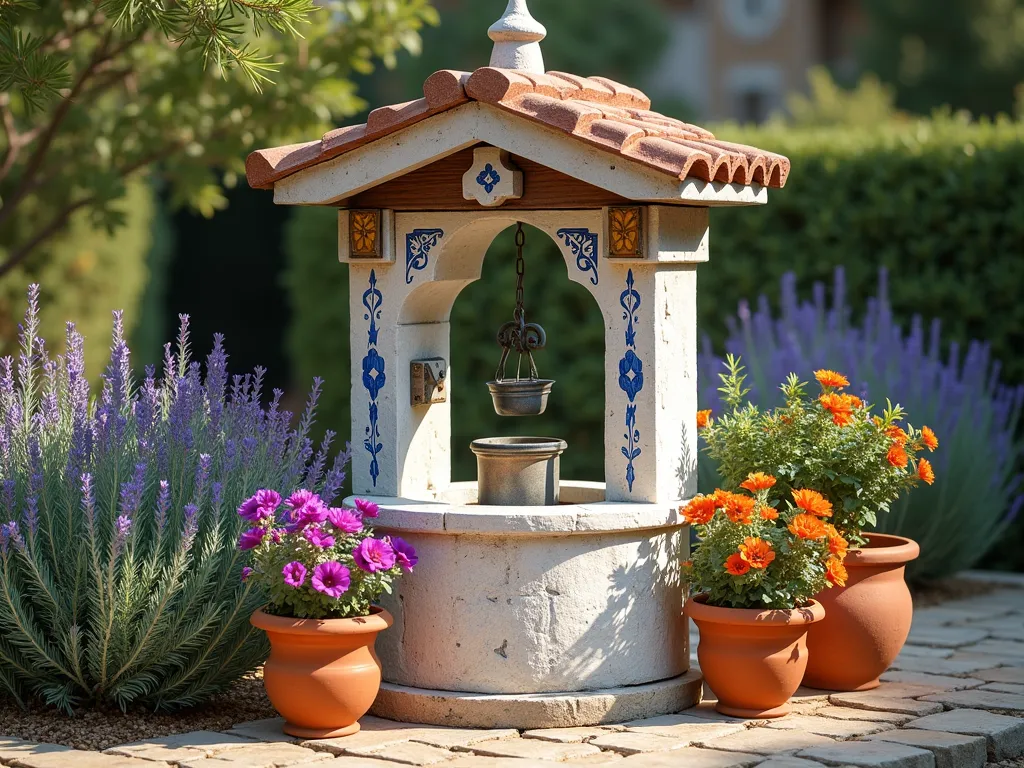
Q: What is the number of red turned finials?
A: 0